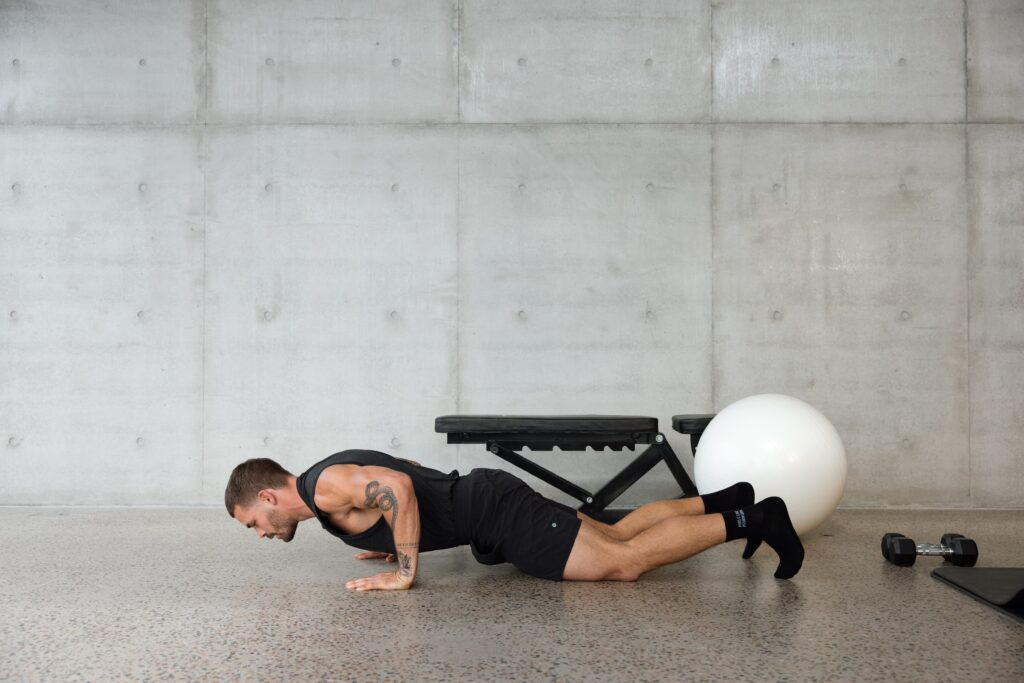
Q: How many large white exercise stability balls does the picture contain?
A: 1